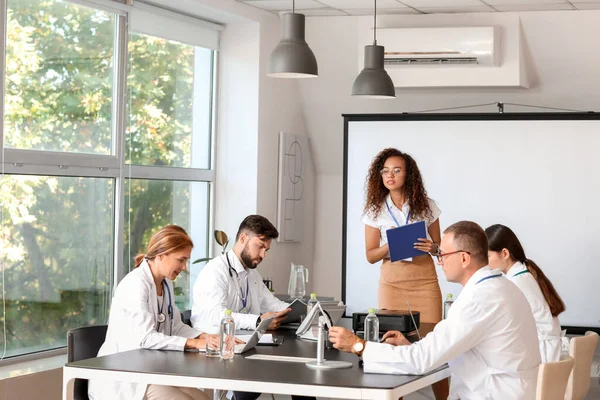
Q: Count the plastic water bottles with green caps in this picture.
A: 4